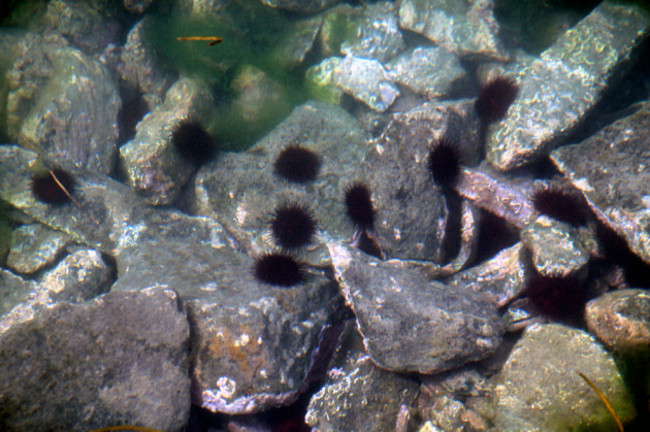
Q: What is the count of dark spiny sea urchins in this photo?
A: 10